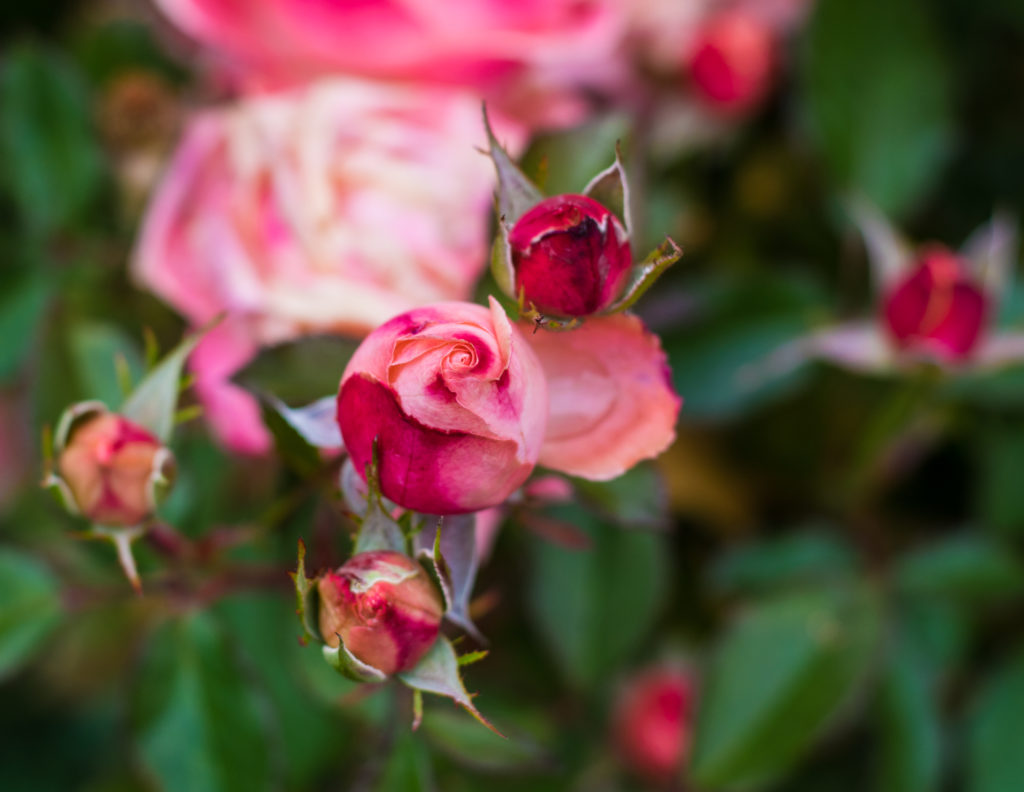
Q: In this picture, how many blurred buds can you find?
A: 3